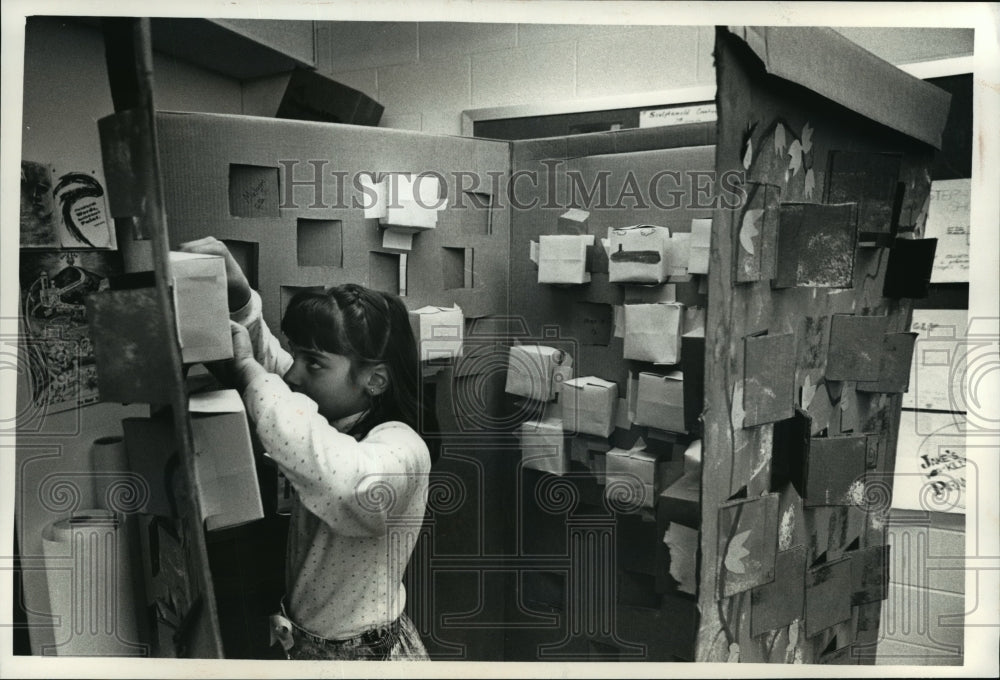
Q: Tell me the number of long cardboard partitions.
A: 4